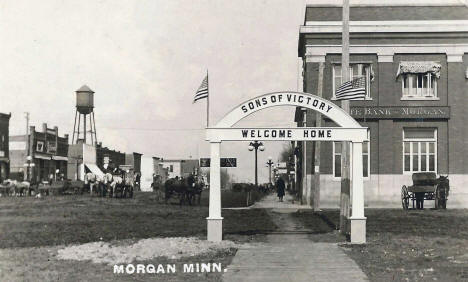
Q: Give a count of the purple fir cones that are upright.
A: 0